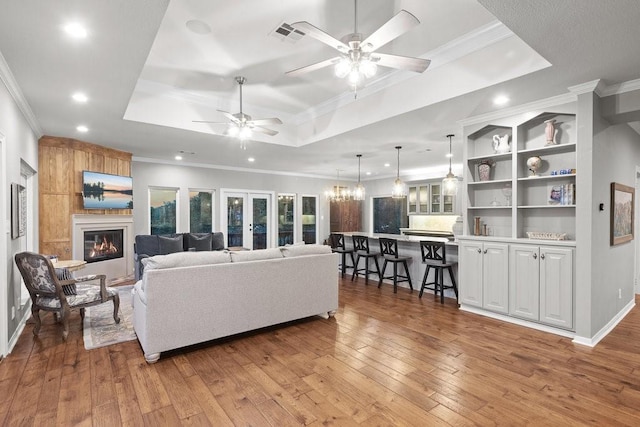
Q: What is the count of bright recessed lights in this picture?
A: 9